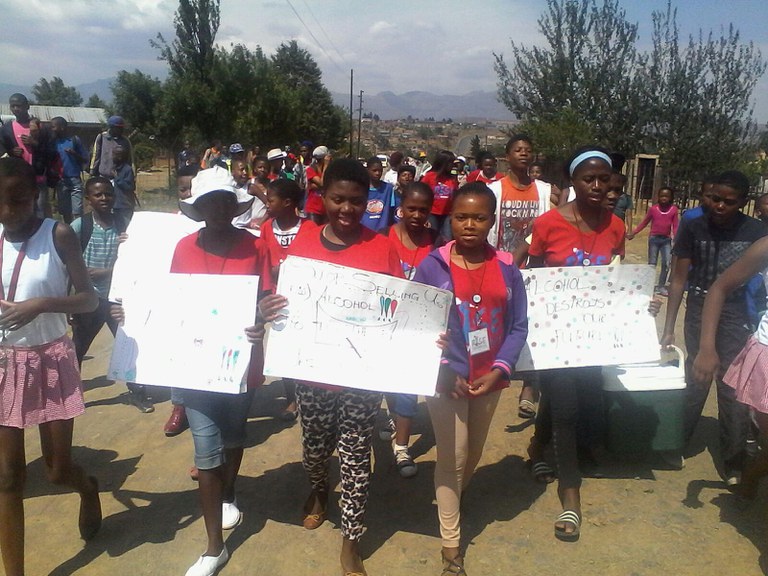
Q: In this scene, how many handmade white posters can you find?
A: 4